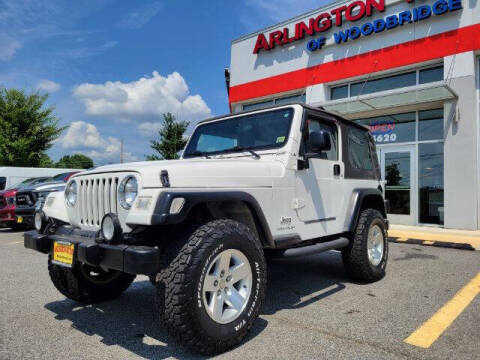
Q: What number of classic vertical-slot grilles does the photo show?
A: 1